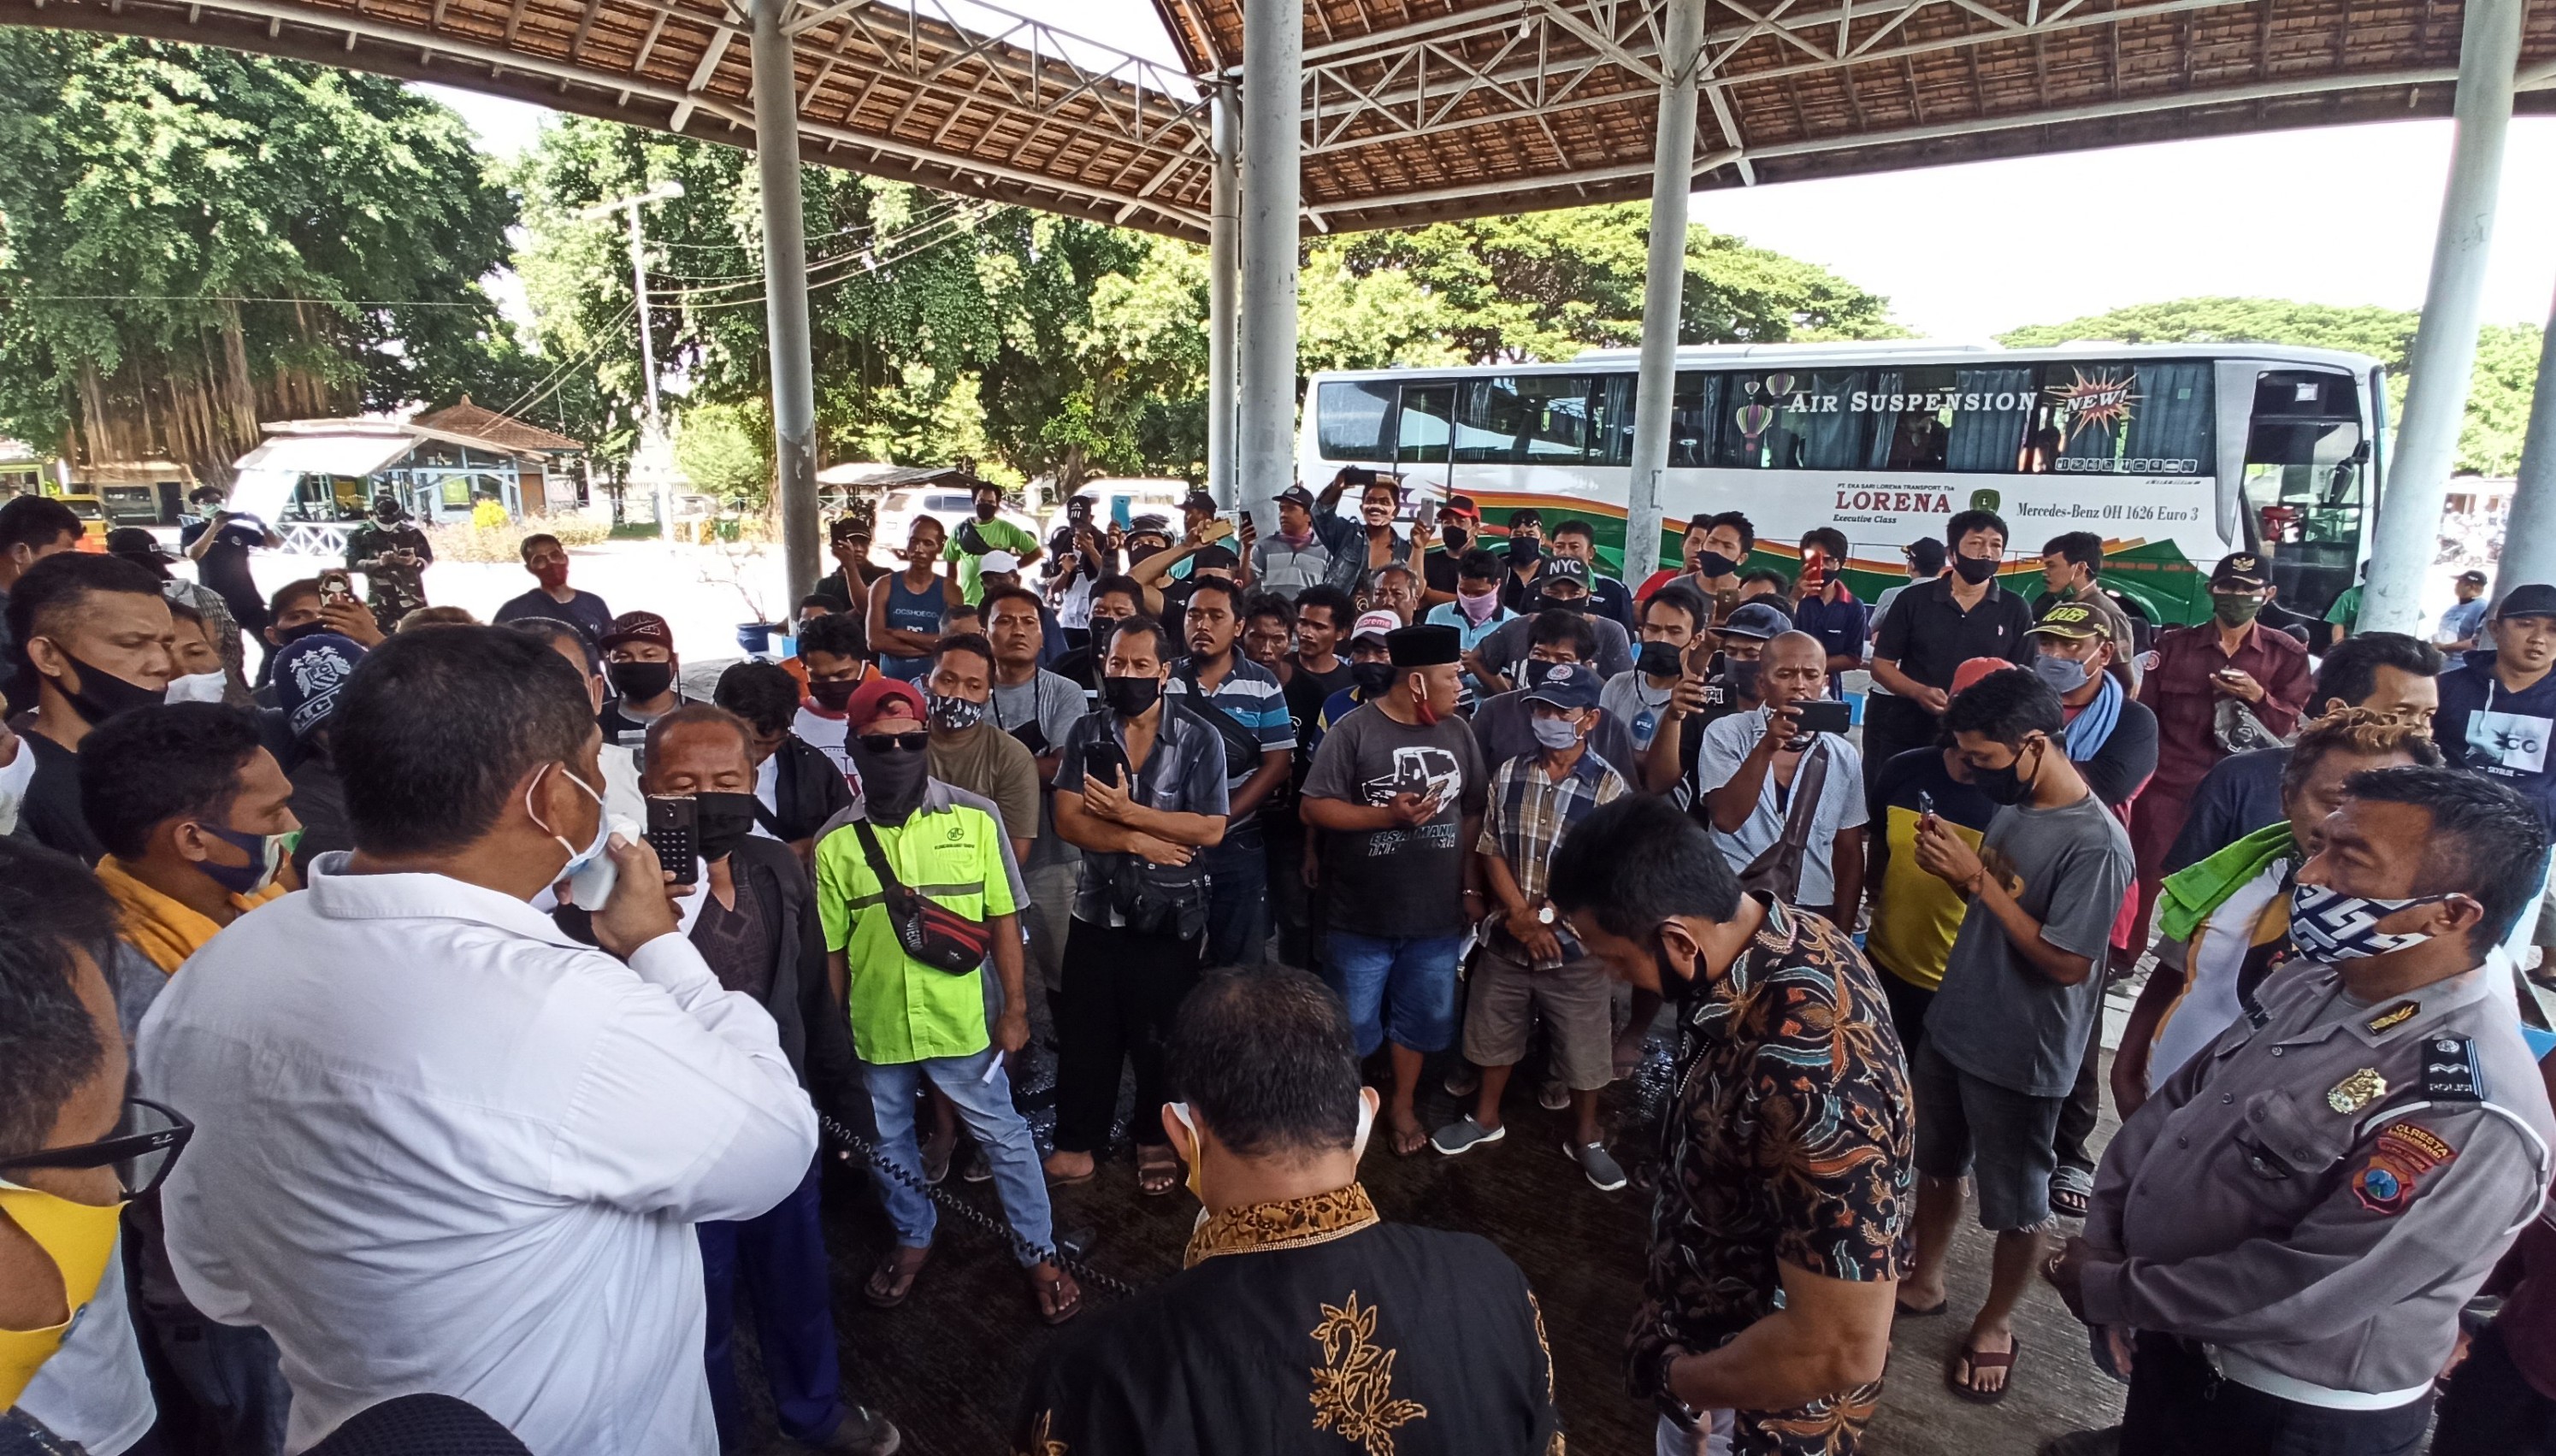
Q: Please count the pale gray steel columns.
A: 6